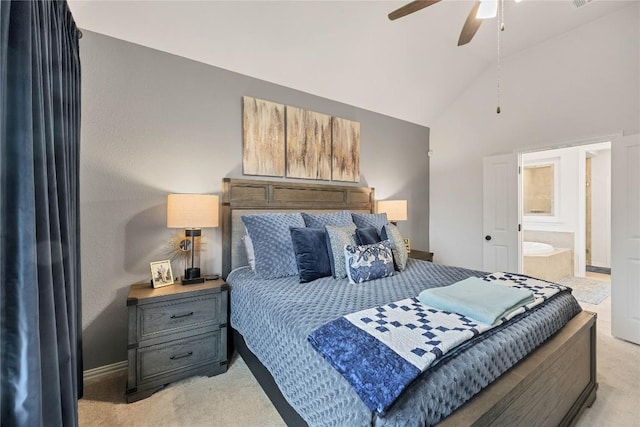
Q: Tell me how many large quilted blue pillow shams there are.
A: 3